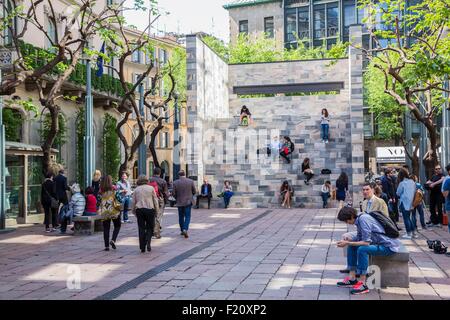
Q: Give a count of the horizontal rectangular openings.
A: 1